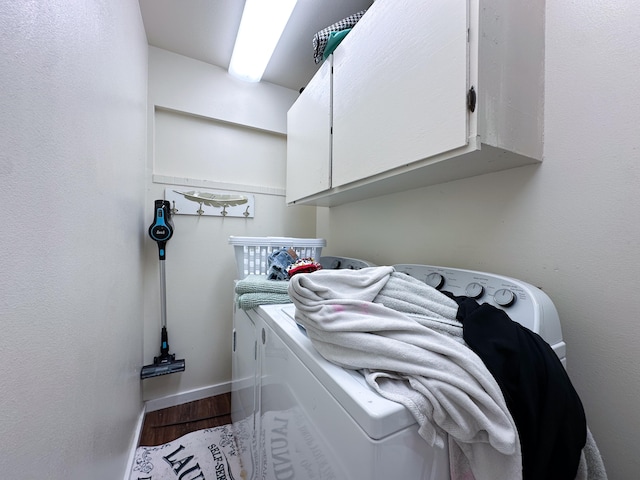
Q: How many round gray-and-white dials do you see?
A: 3